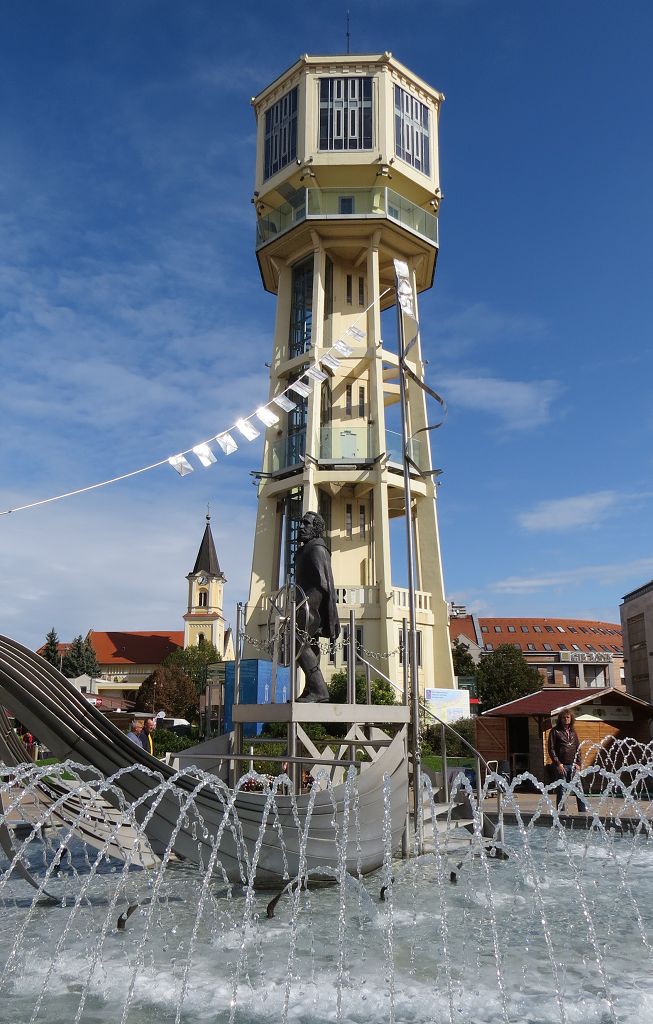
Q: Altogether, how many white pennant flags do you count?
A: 11